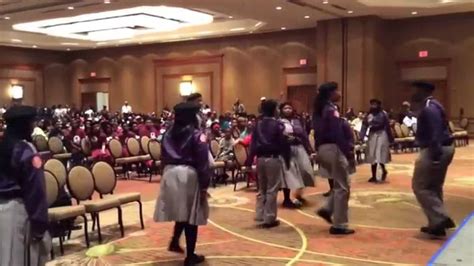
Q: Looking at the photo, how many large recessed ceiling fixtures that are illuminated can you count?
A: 1